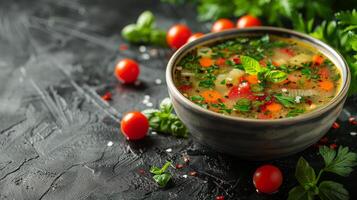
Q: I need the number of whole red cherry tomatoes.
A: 7